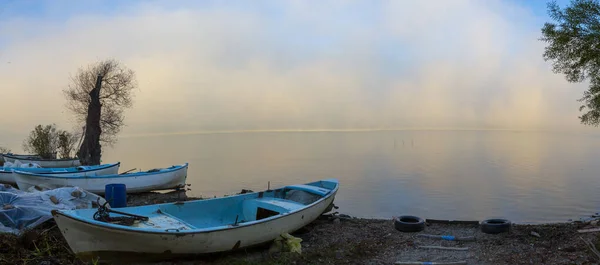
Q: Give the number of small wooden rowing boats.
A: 4